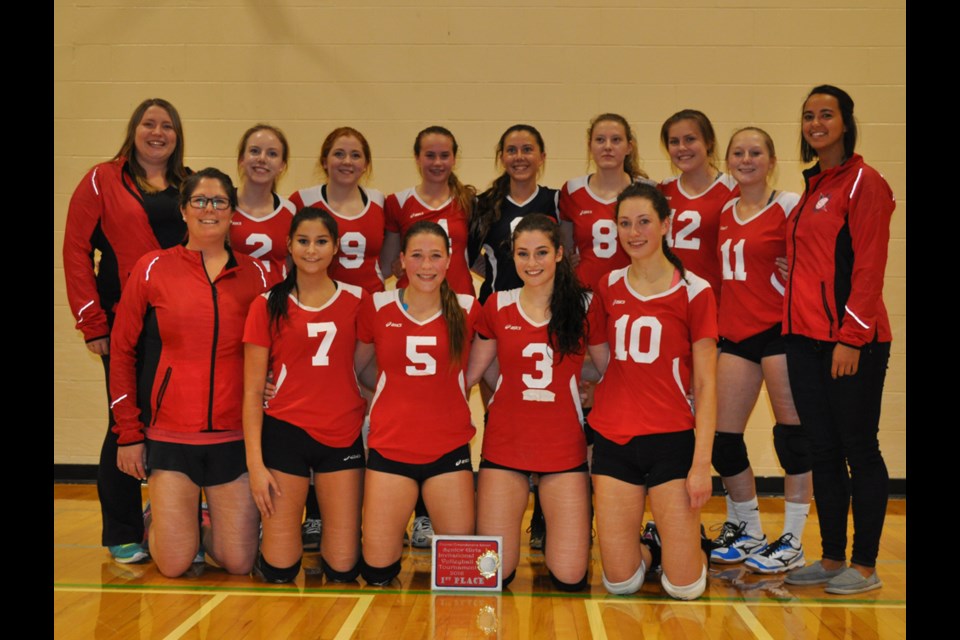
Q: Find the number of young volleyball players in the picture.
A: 11